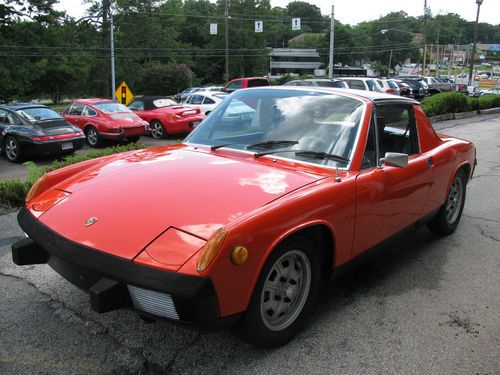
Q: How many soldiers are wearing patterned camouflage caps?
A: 0